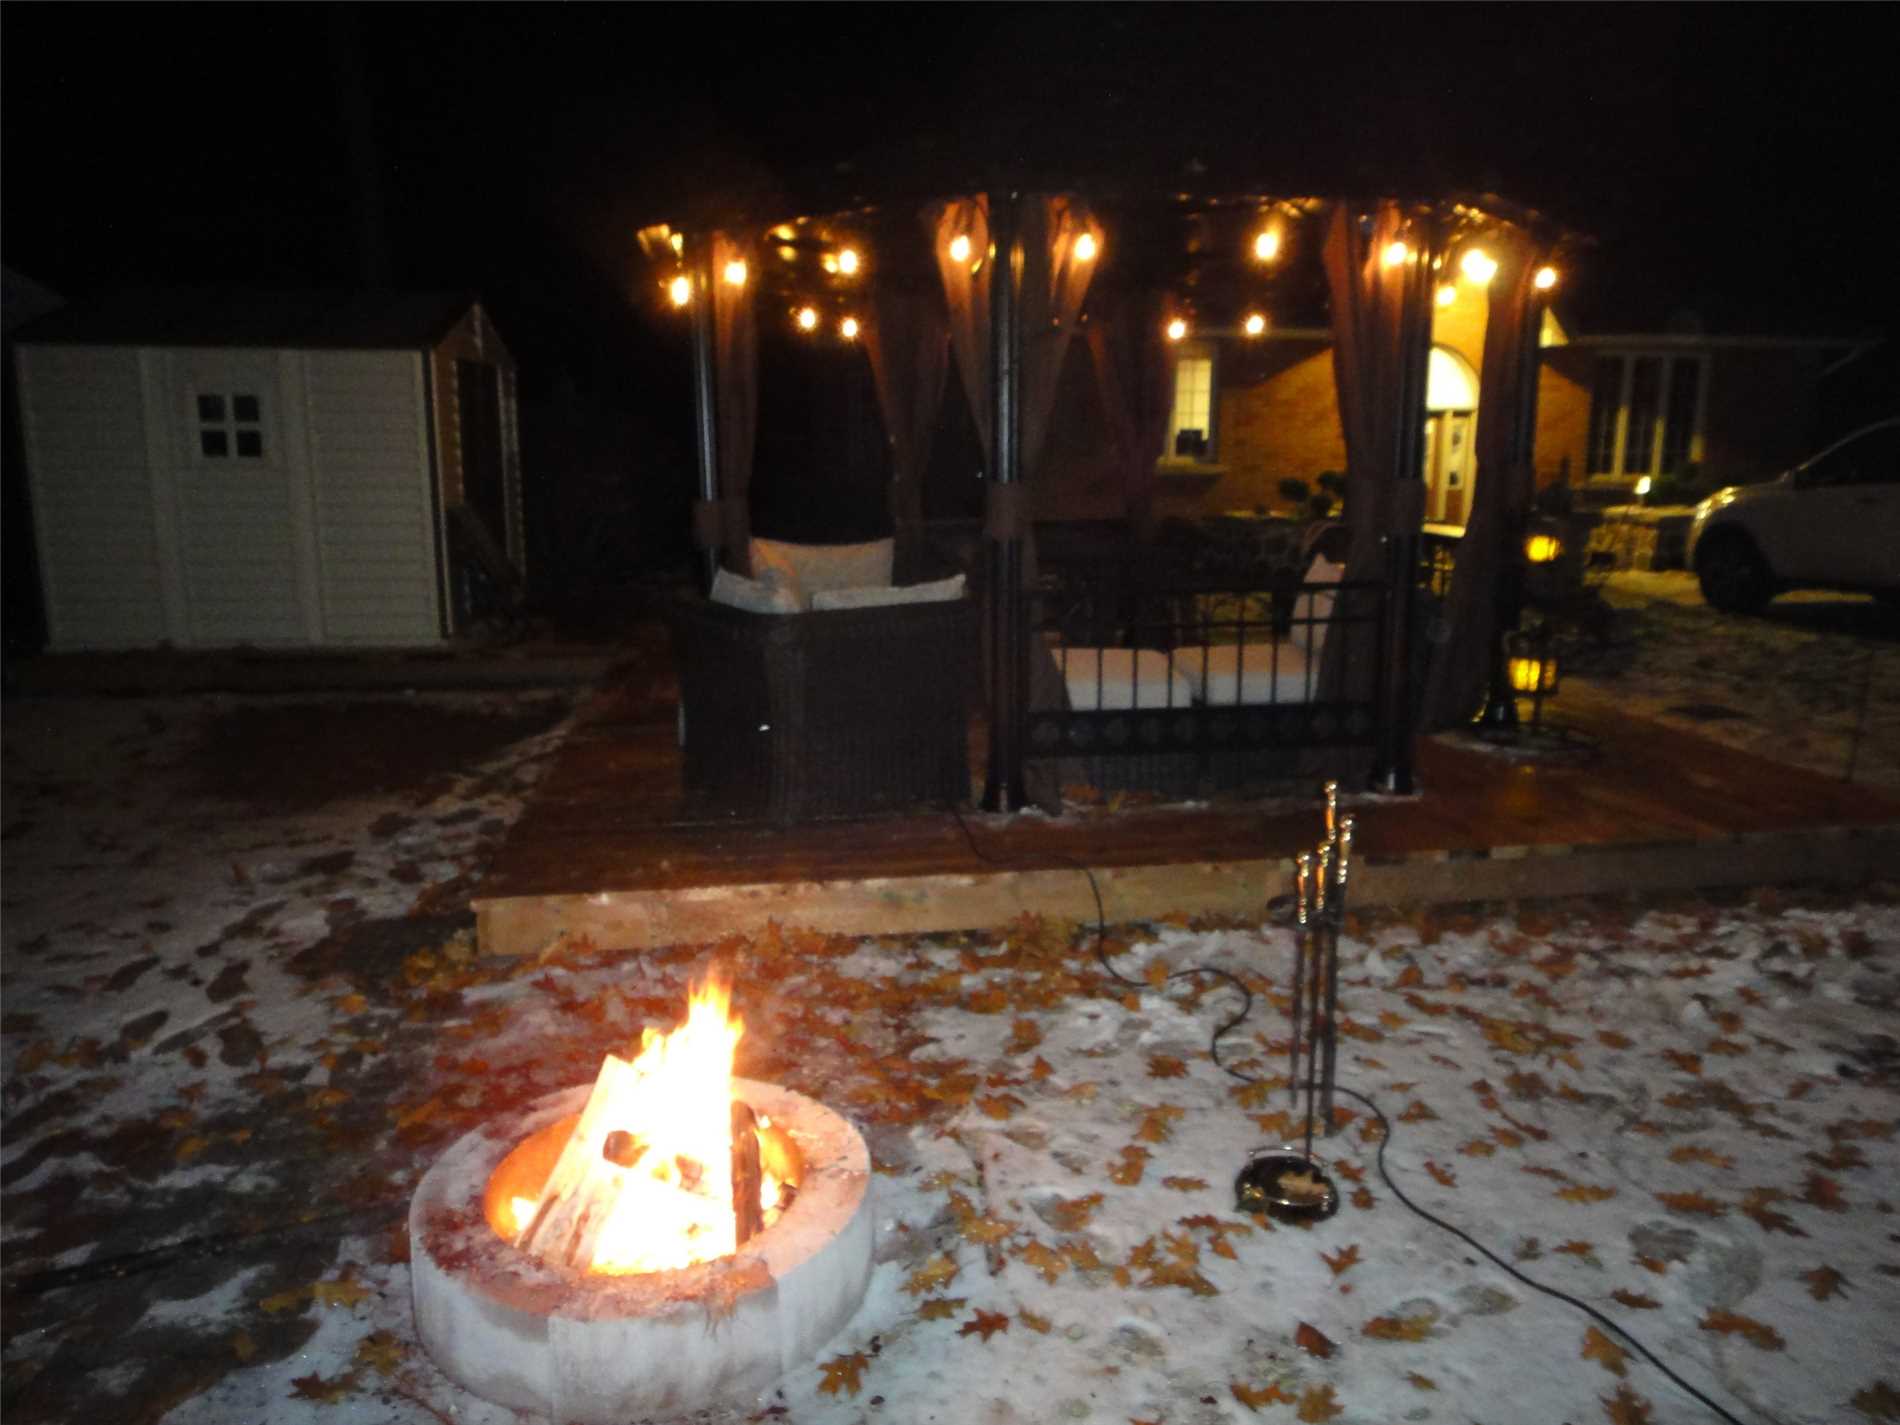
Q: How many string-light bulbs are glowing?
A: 14